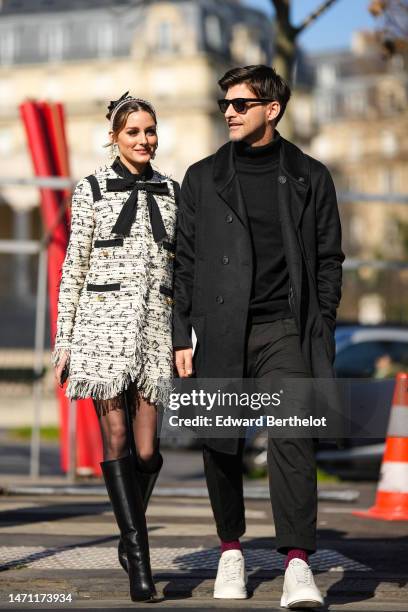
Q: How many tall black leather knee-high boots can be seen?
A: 2